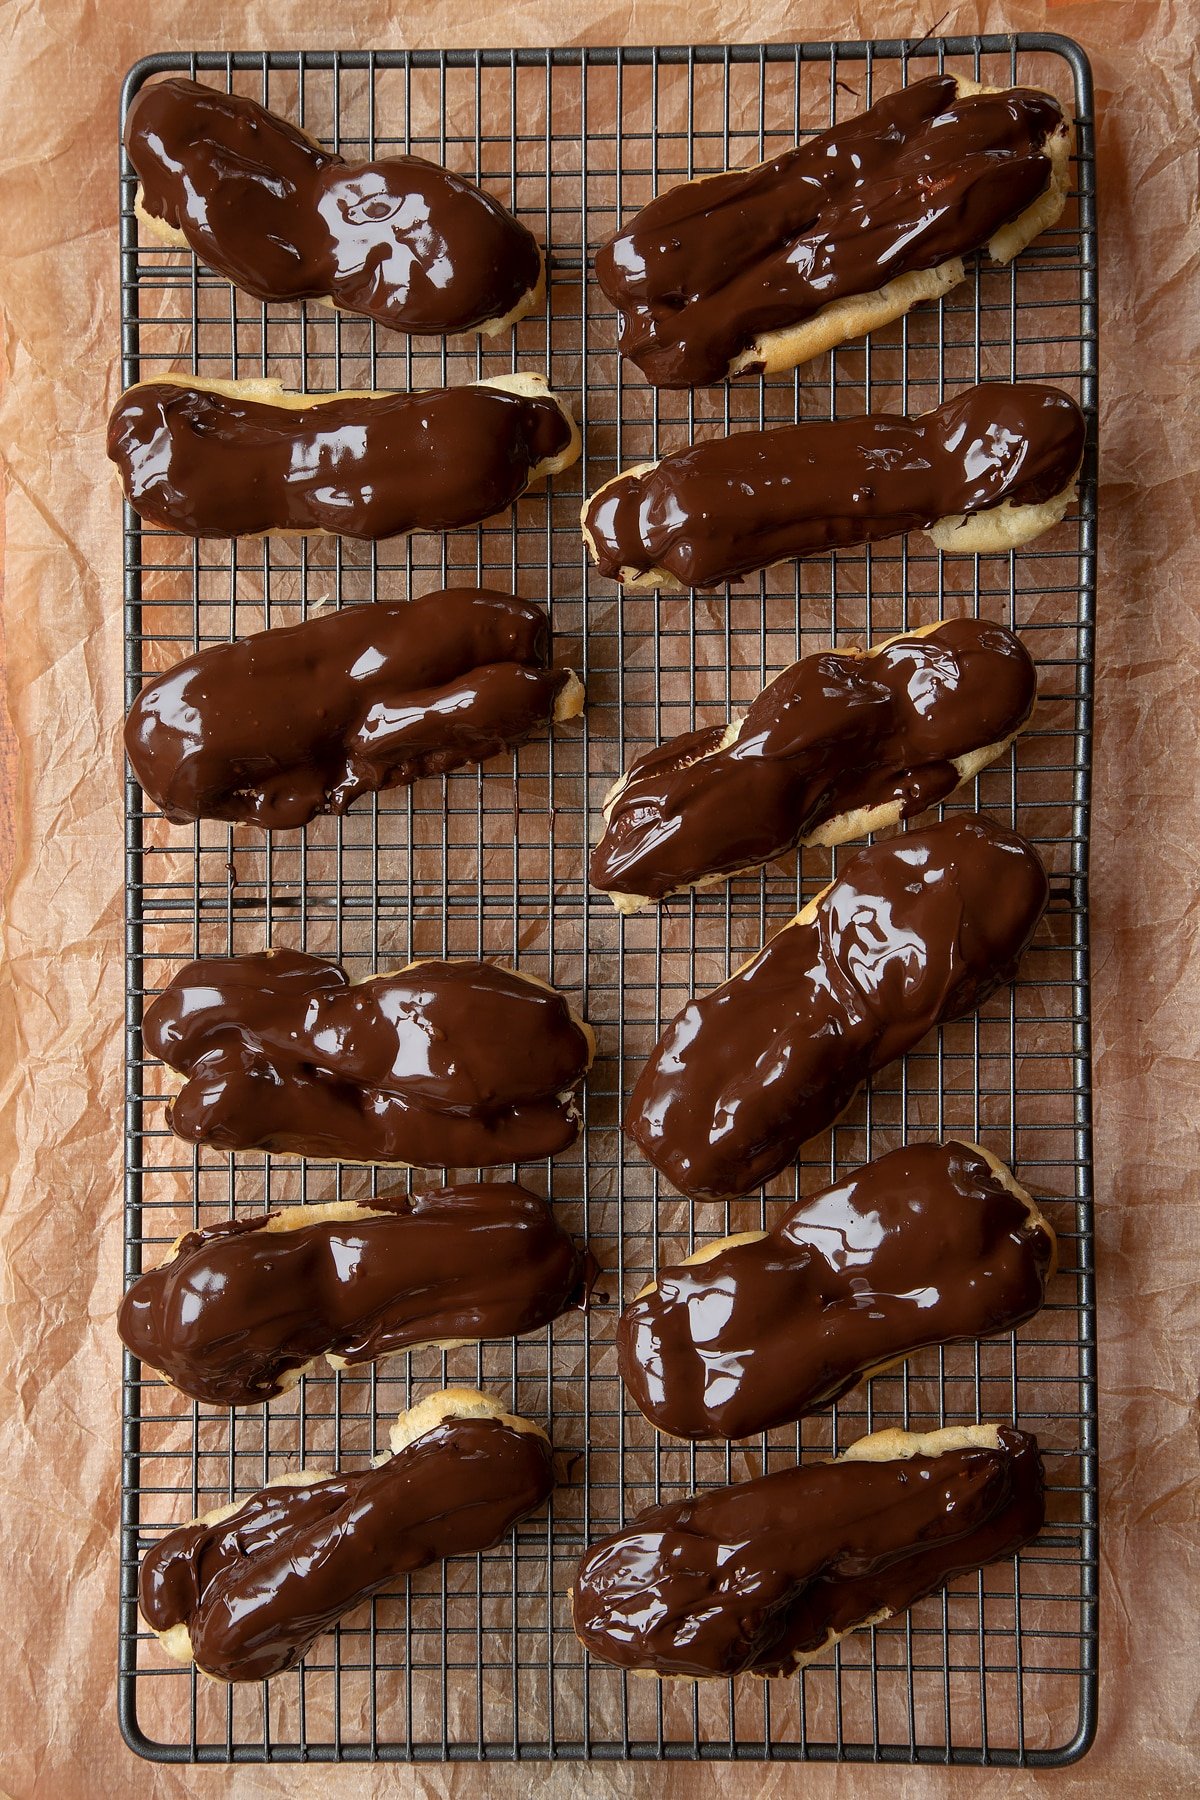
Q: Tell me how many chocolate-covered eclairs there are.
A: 12